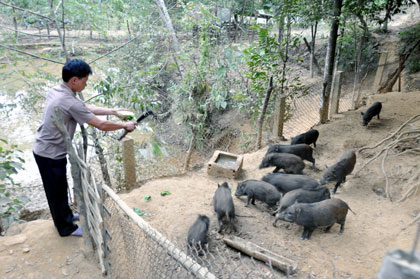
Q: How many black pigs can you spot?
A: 11